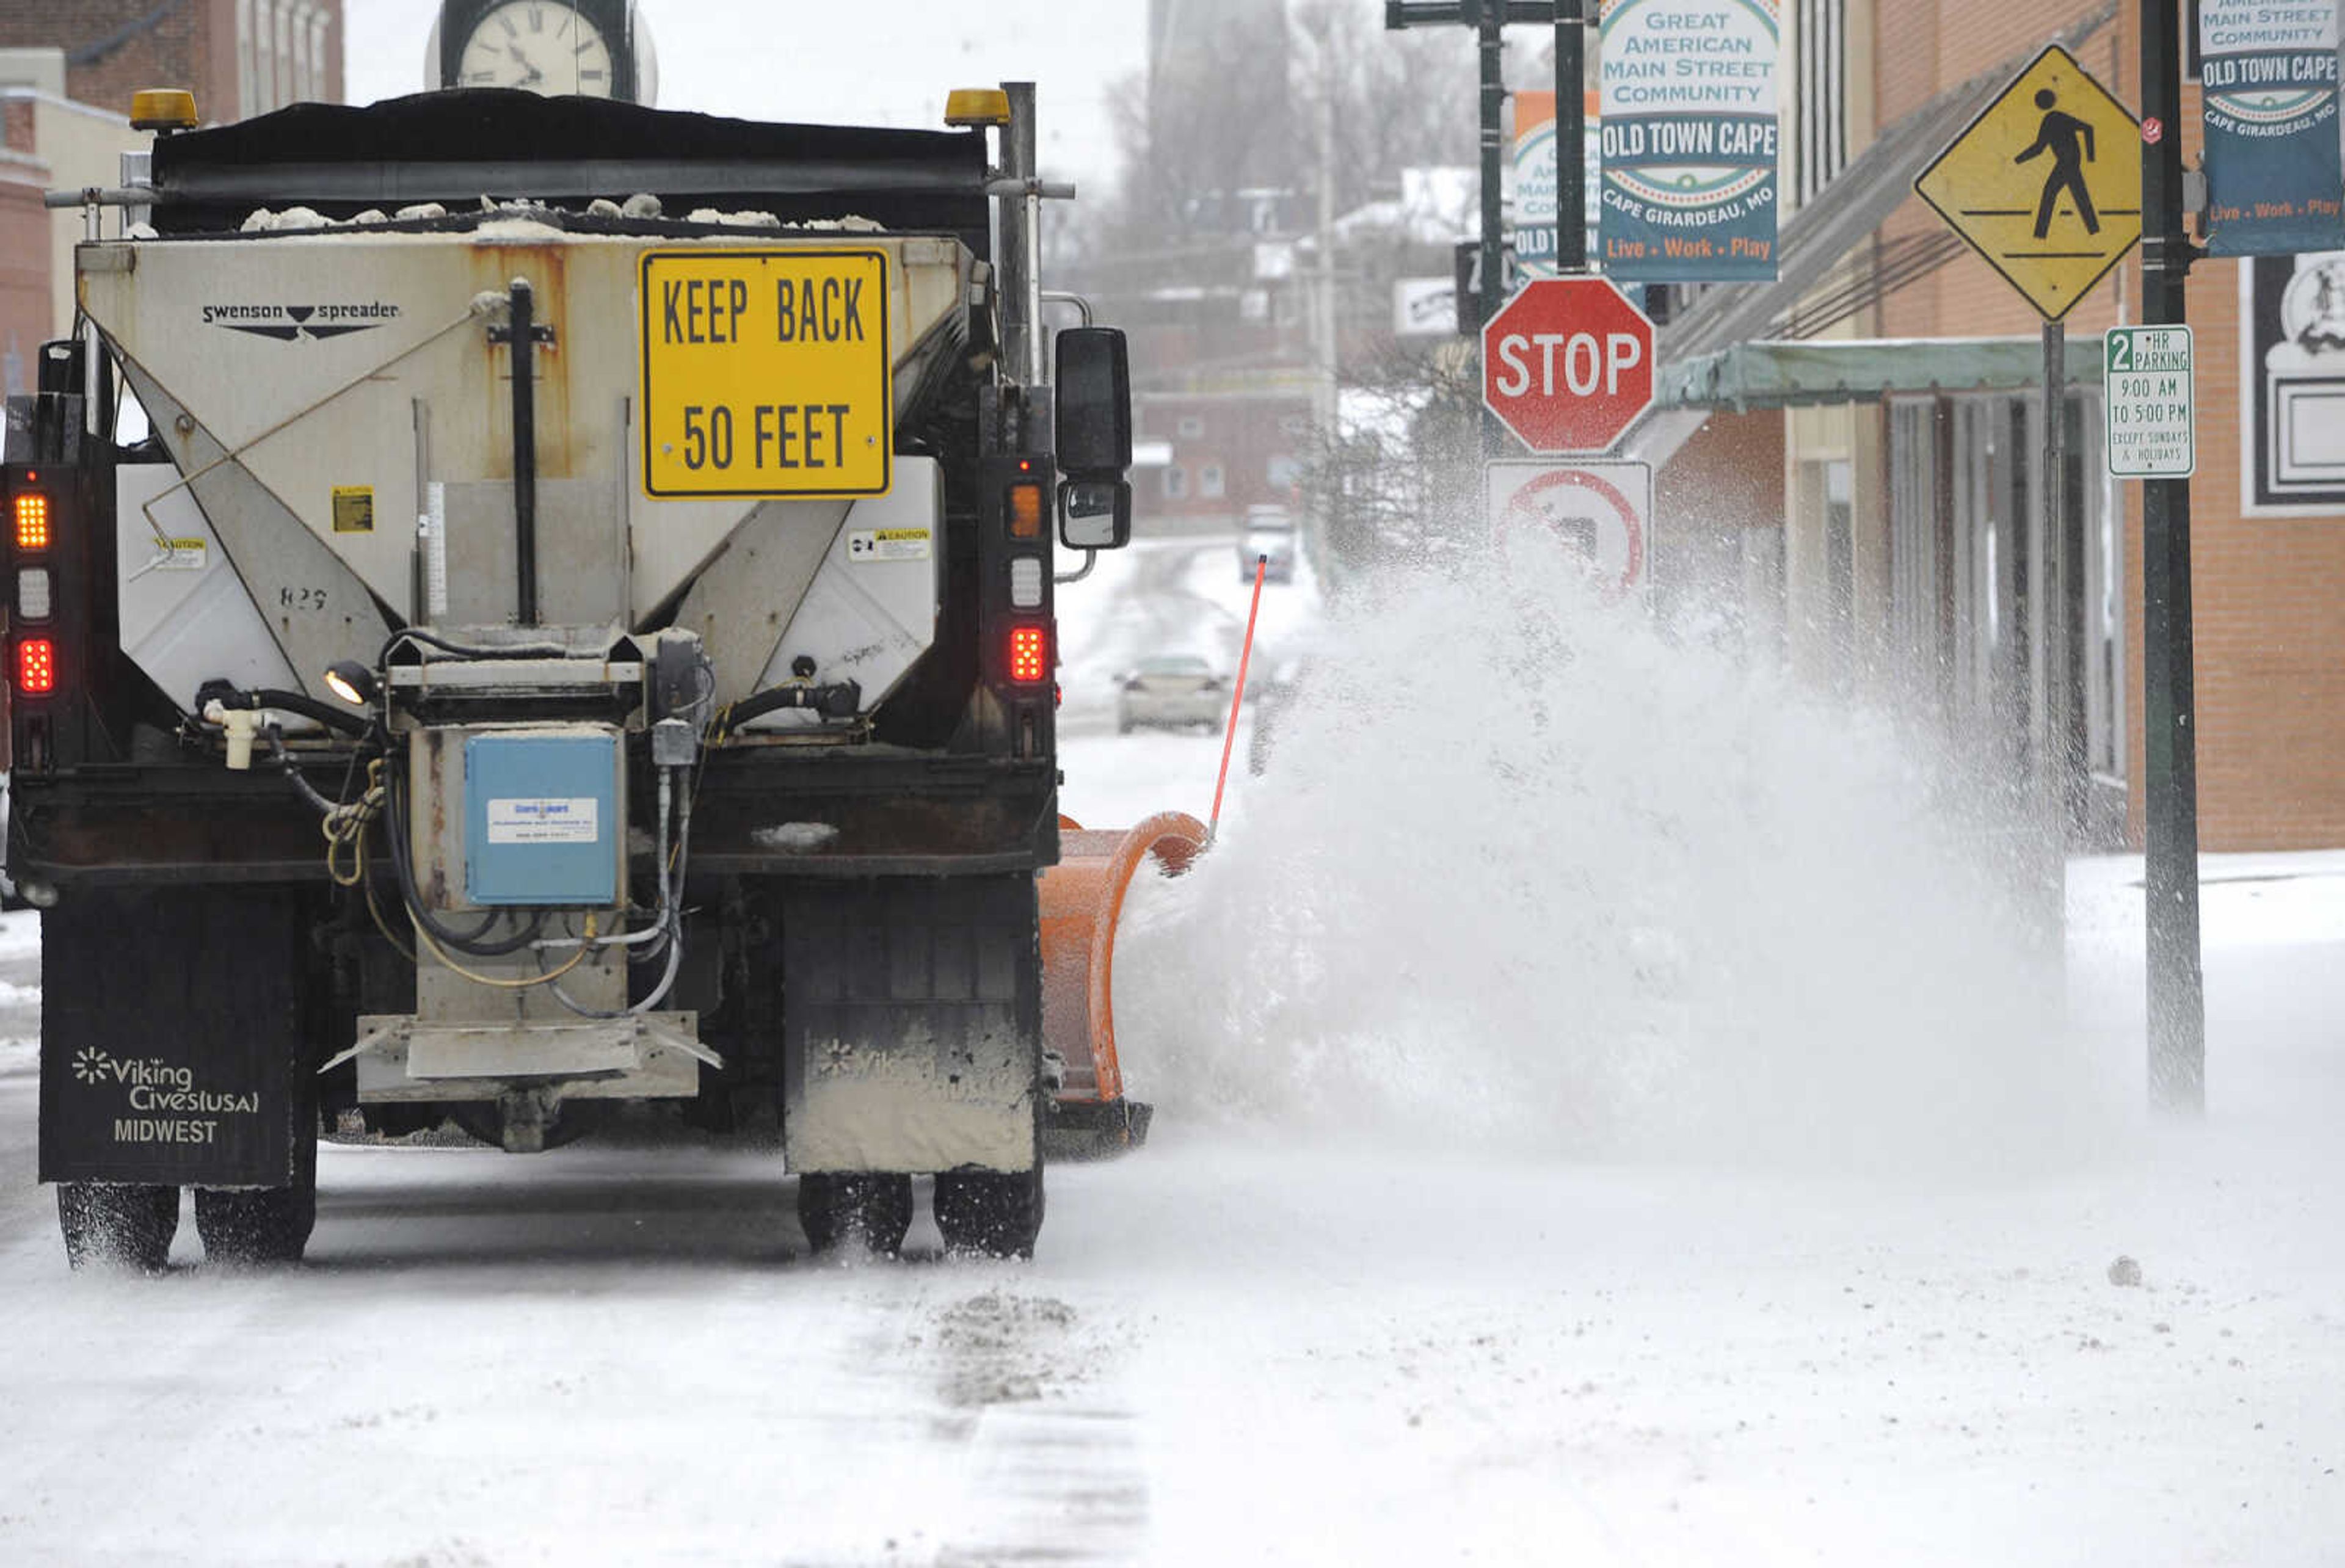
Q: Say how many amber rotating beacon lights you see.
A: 2